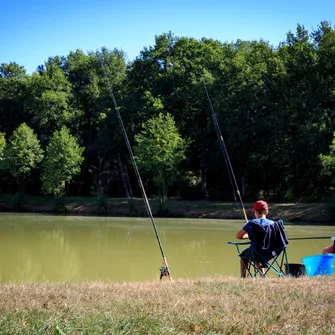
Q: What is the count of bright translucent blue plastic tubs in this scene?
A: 1